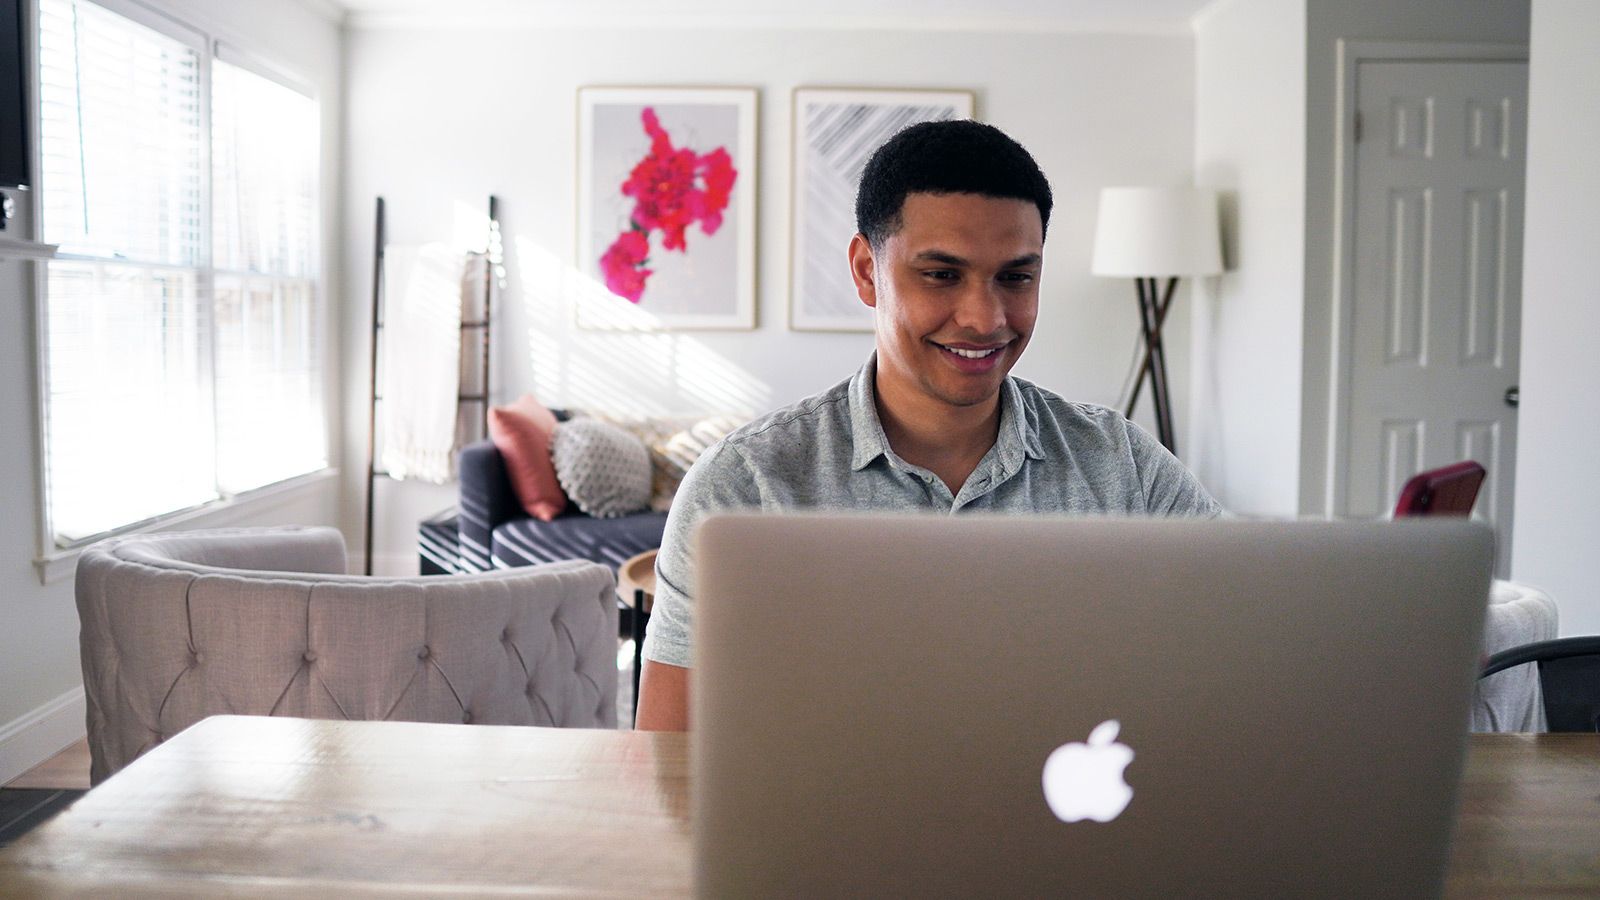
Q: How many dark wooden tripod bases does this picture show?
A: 1